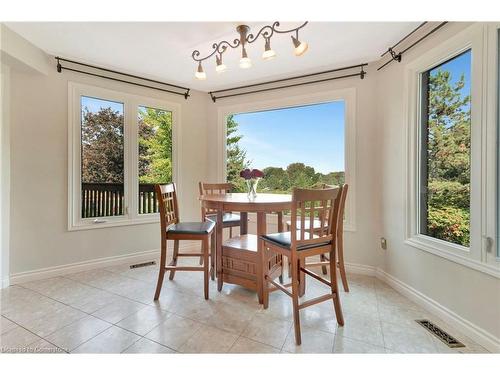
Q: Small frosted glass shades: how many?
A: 5